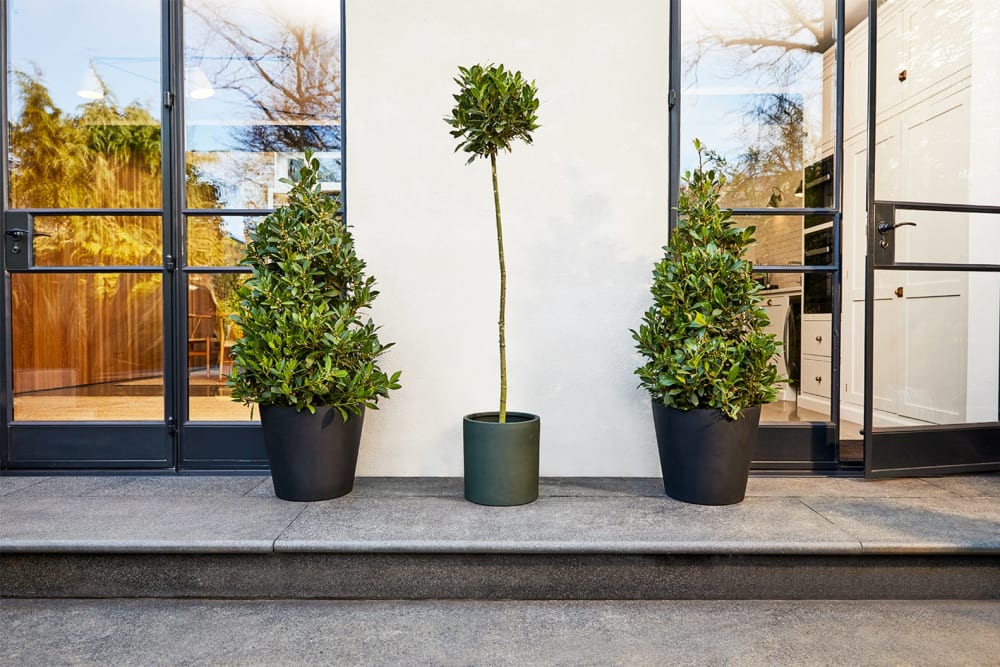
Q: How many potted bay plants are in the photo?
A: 3